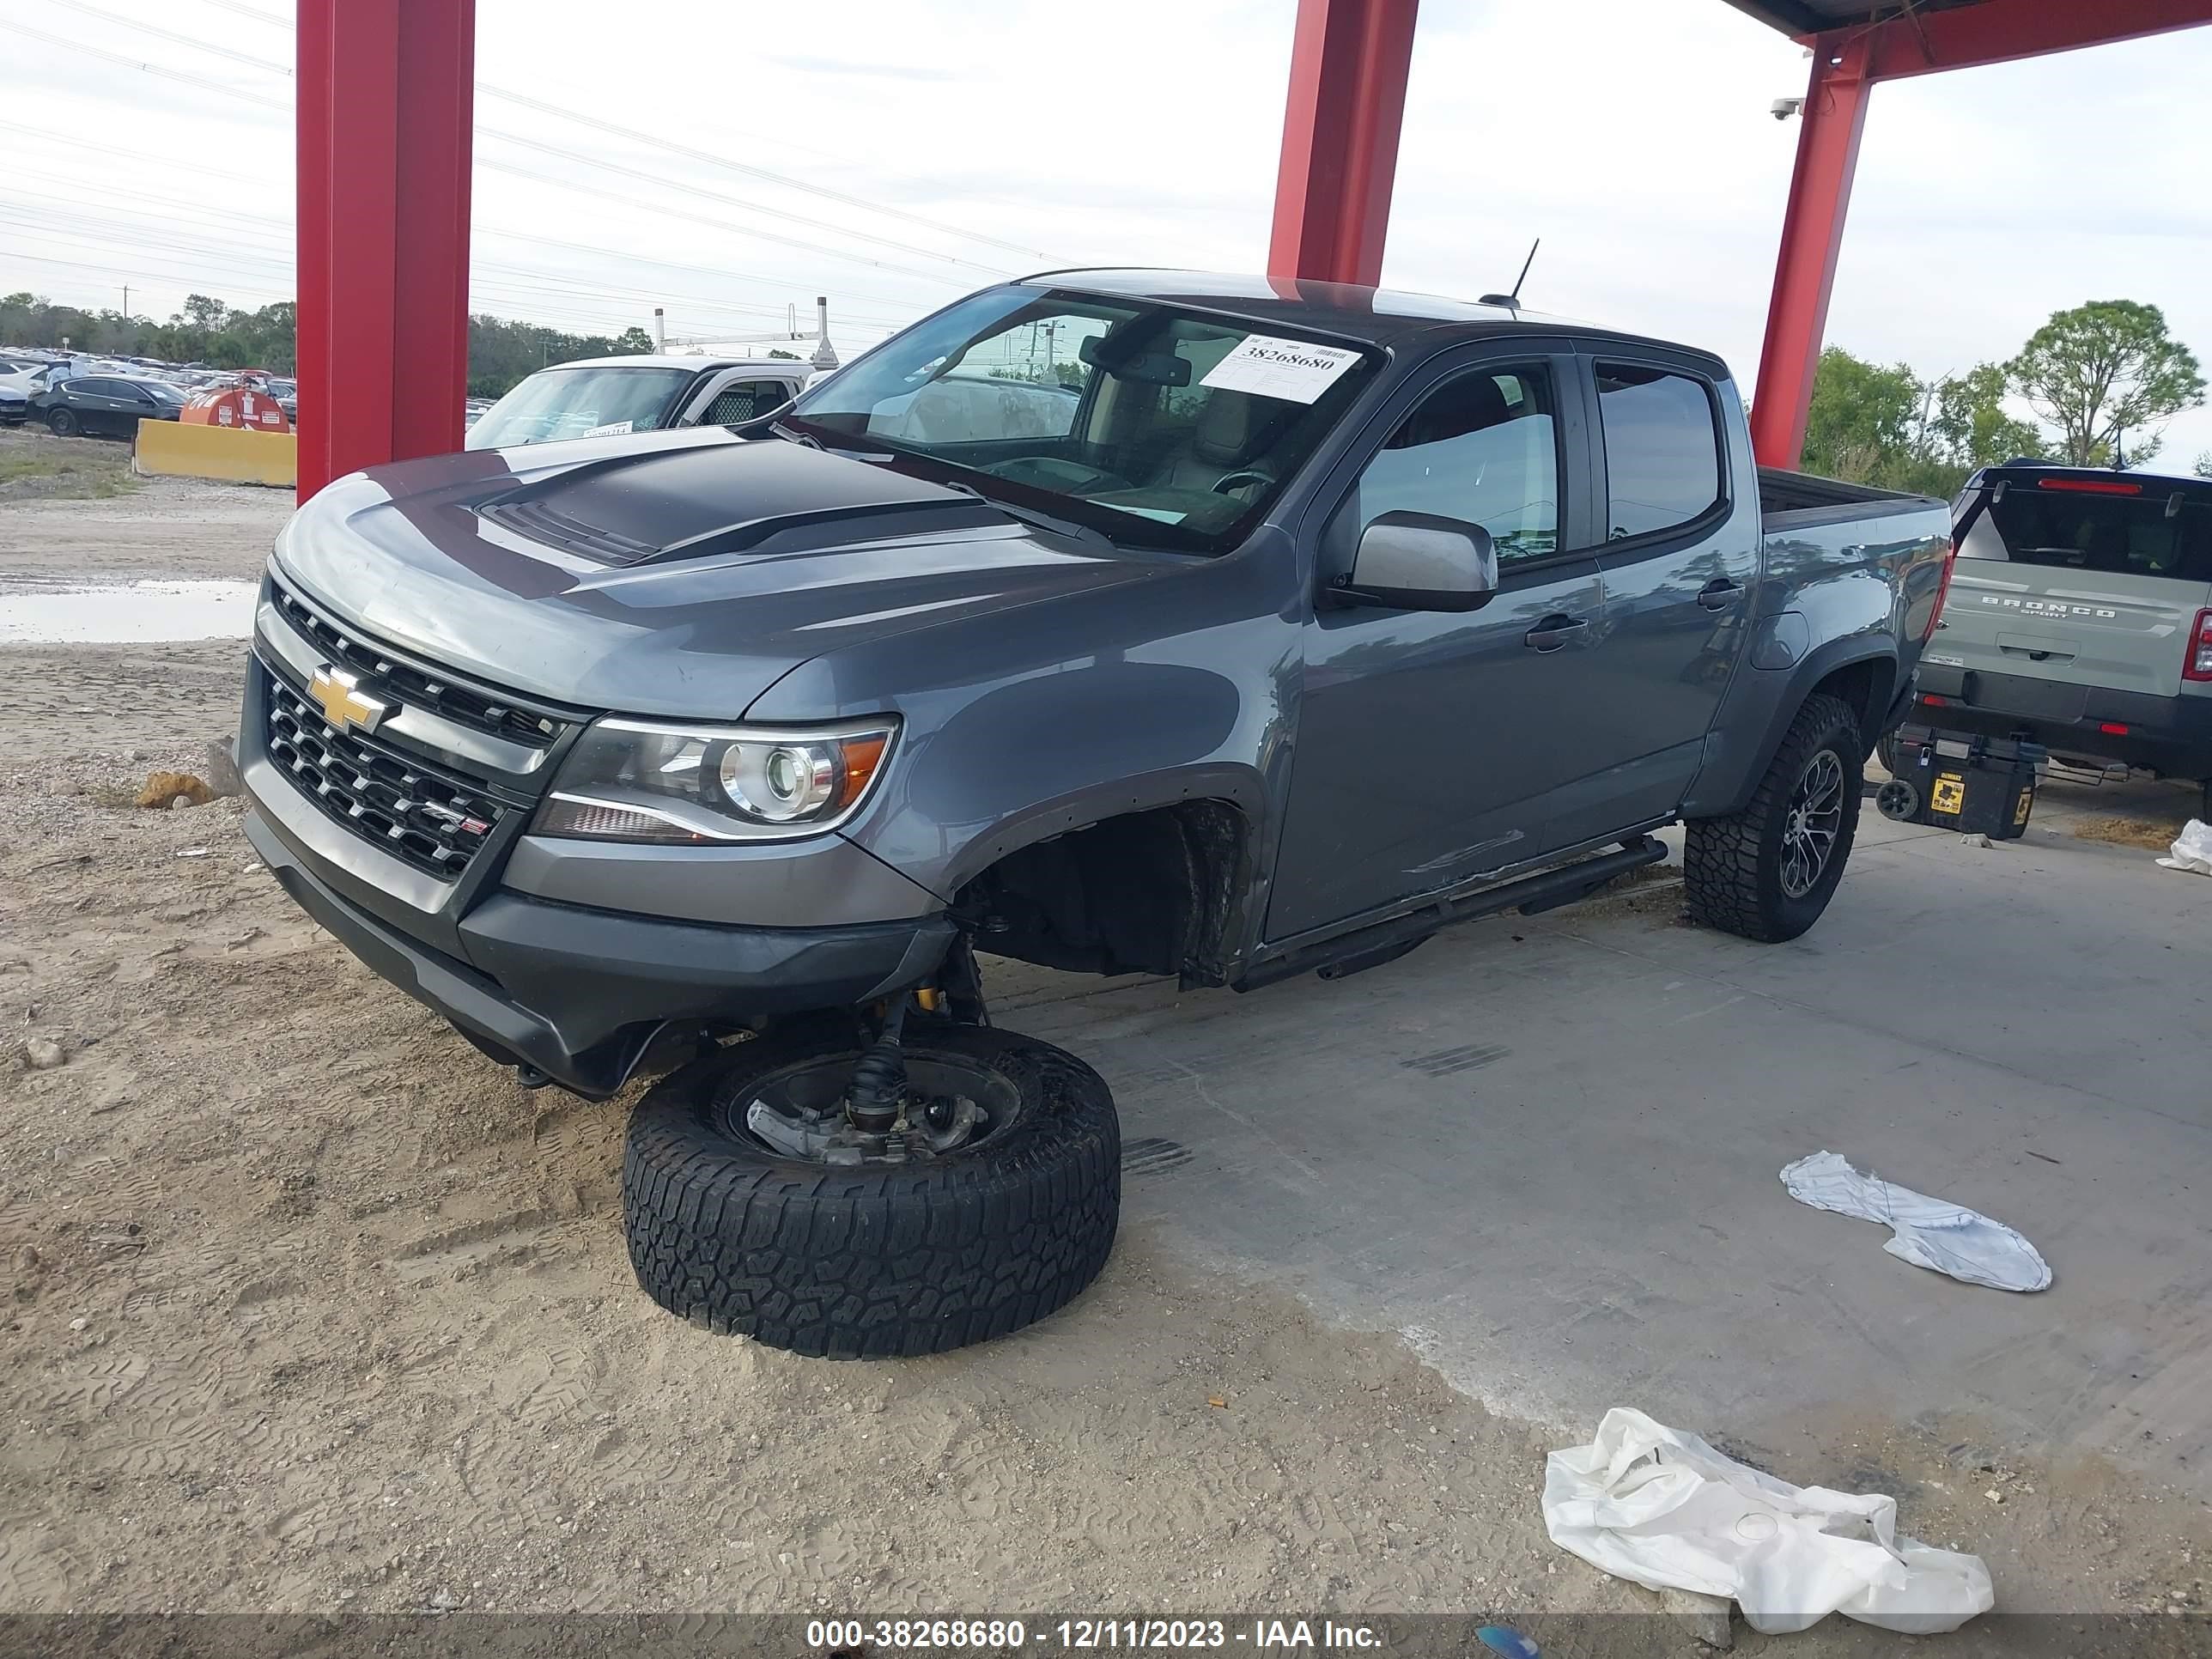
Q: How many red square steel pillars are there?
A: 3